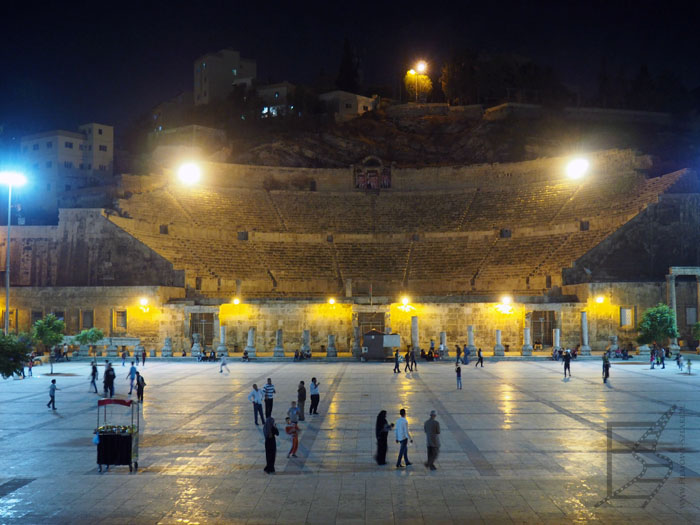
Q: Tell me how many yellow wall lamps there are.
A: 6